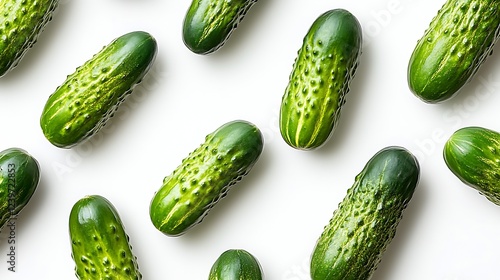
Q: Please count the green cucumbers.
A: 11